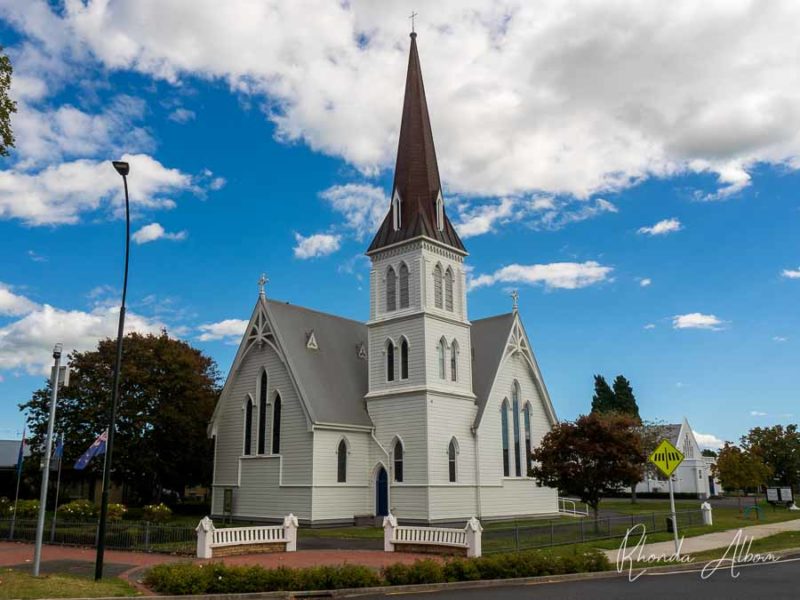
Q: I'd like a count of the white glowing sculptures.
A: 0